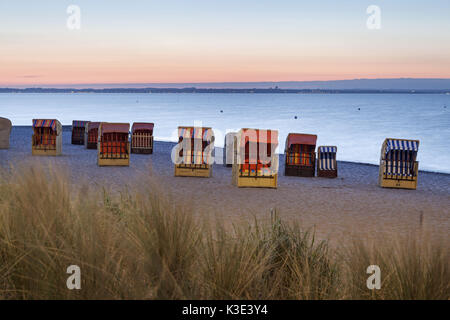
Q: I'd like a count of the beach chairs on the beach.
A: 12